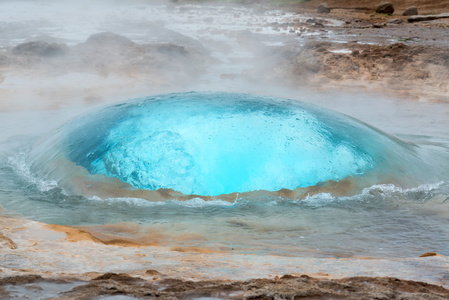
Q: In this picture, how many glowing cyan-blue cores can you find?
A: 1